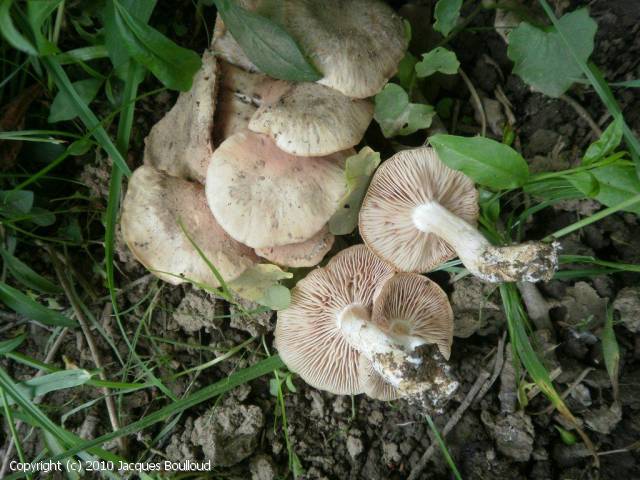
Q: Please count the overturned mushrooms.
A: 3